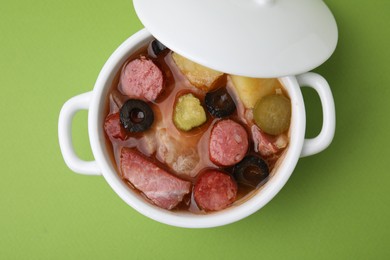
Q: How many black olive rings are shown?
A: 4